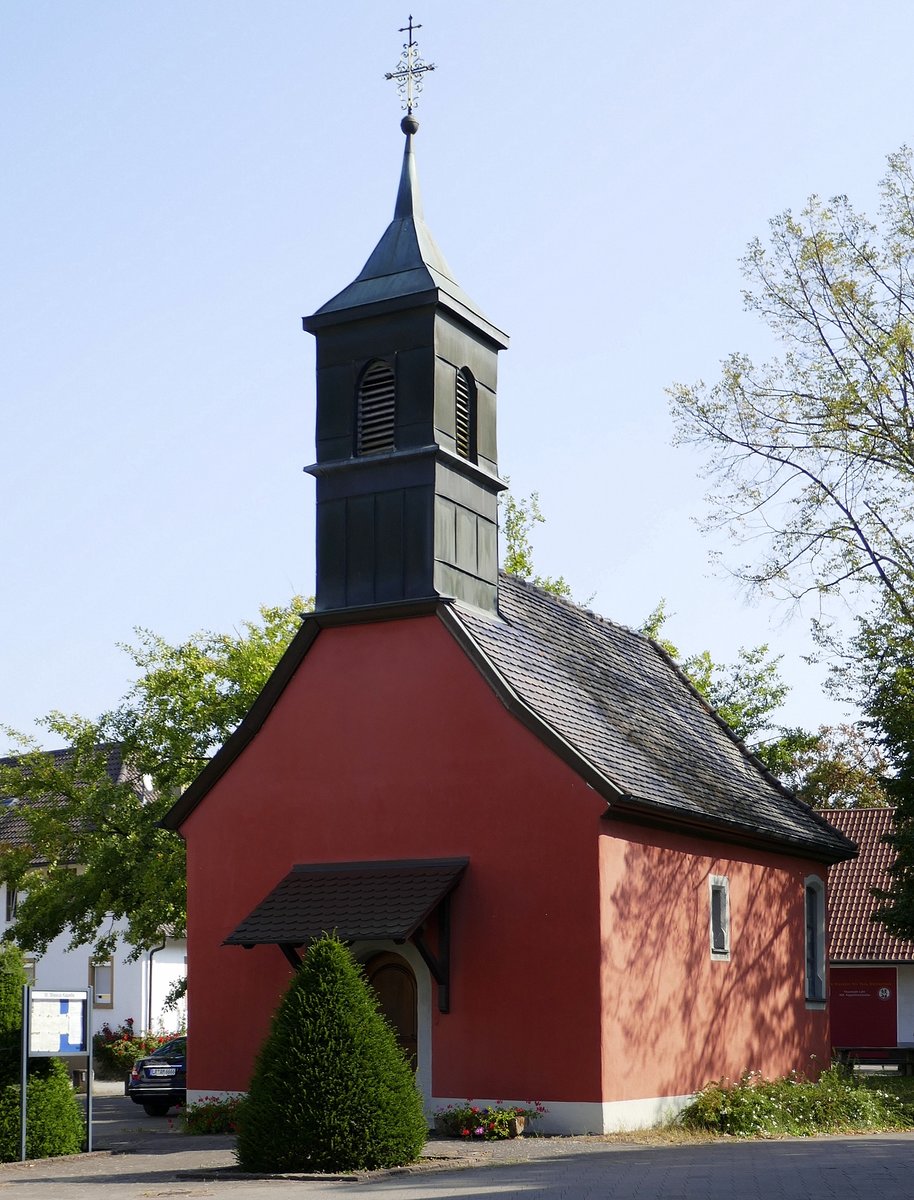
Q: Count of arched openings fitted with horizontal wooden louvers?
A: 2